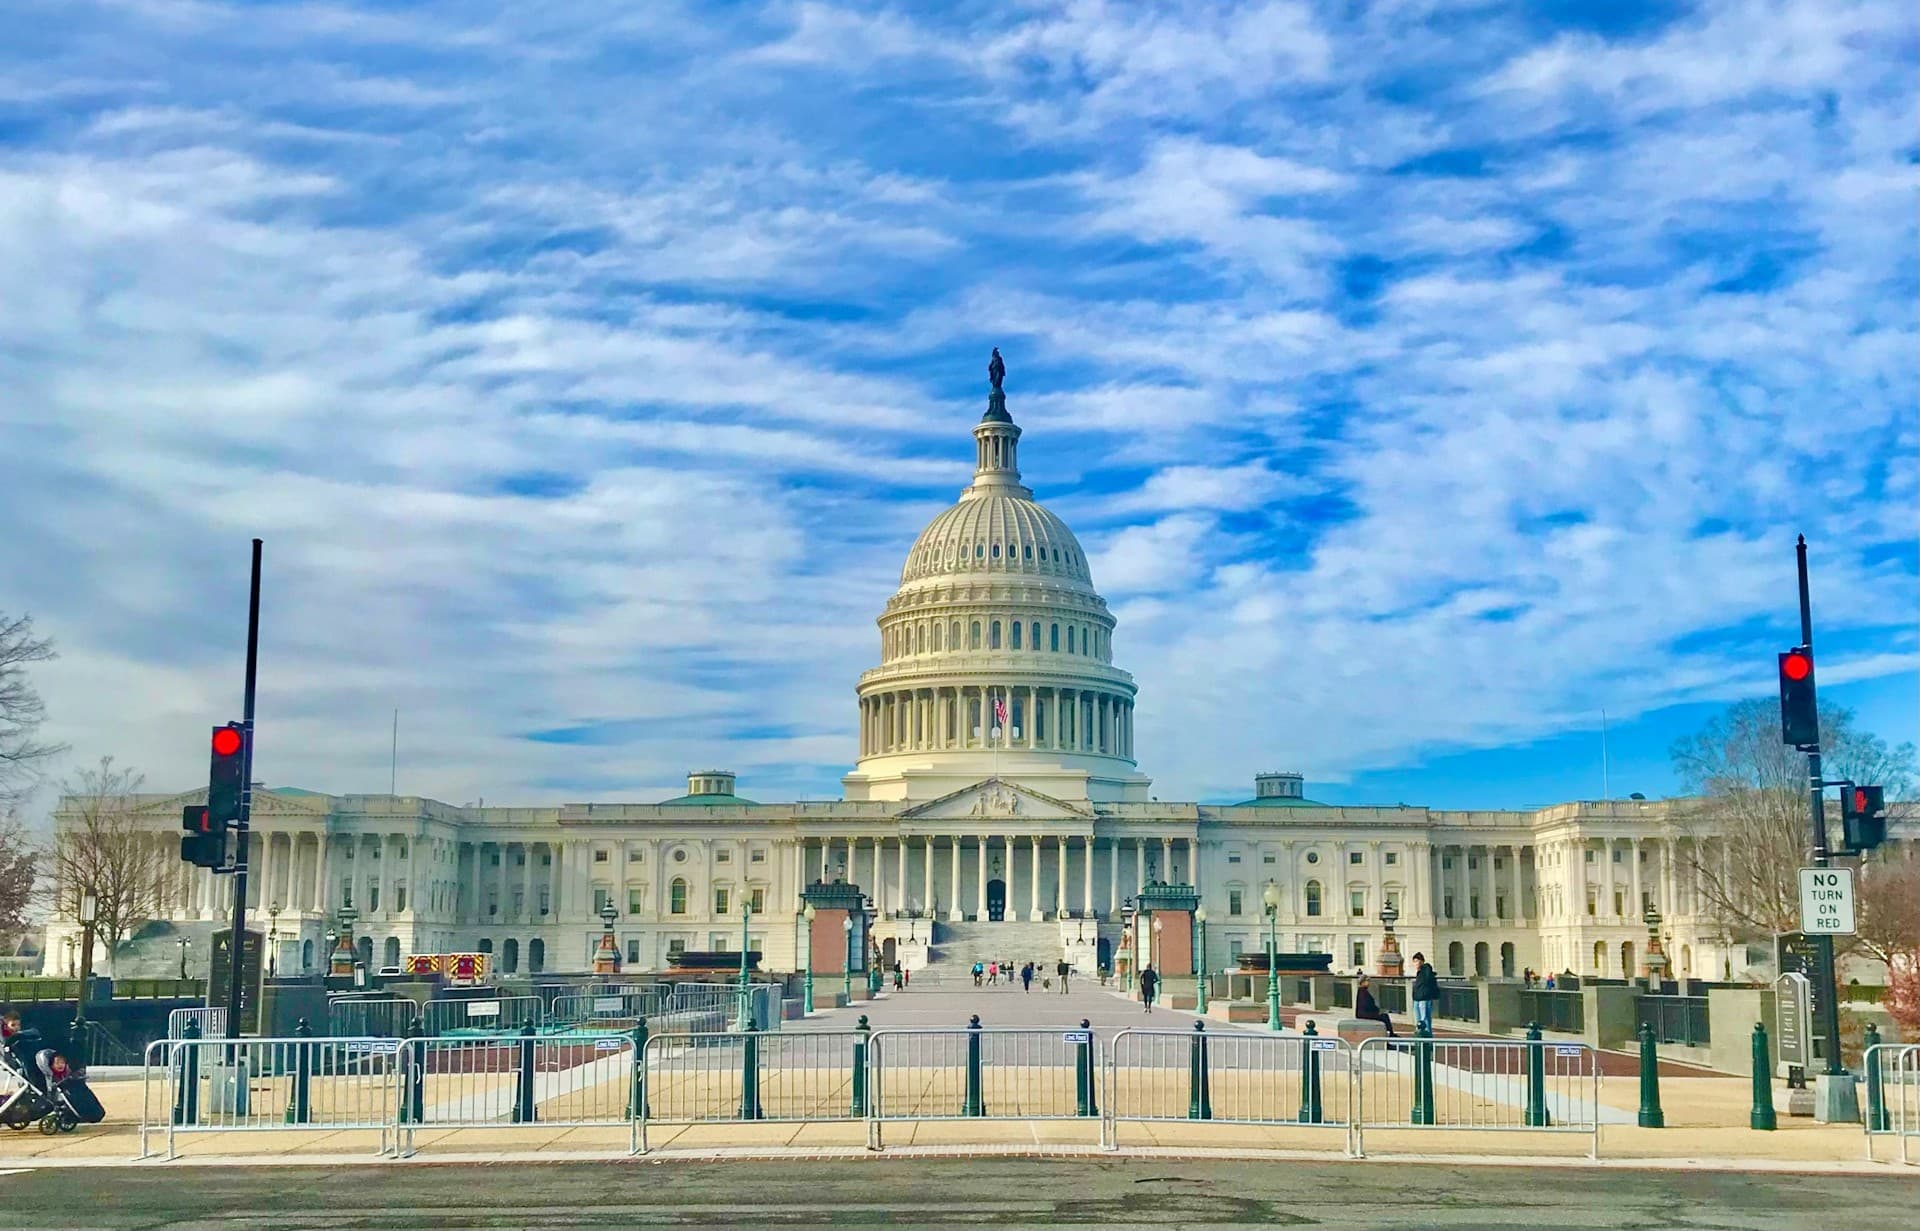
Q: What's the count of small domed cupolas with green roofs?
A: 2